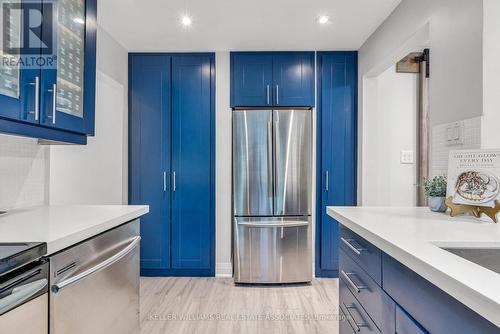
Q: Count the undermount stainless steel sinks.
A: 1